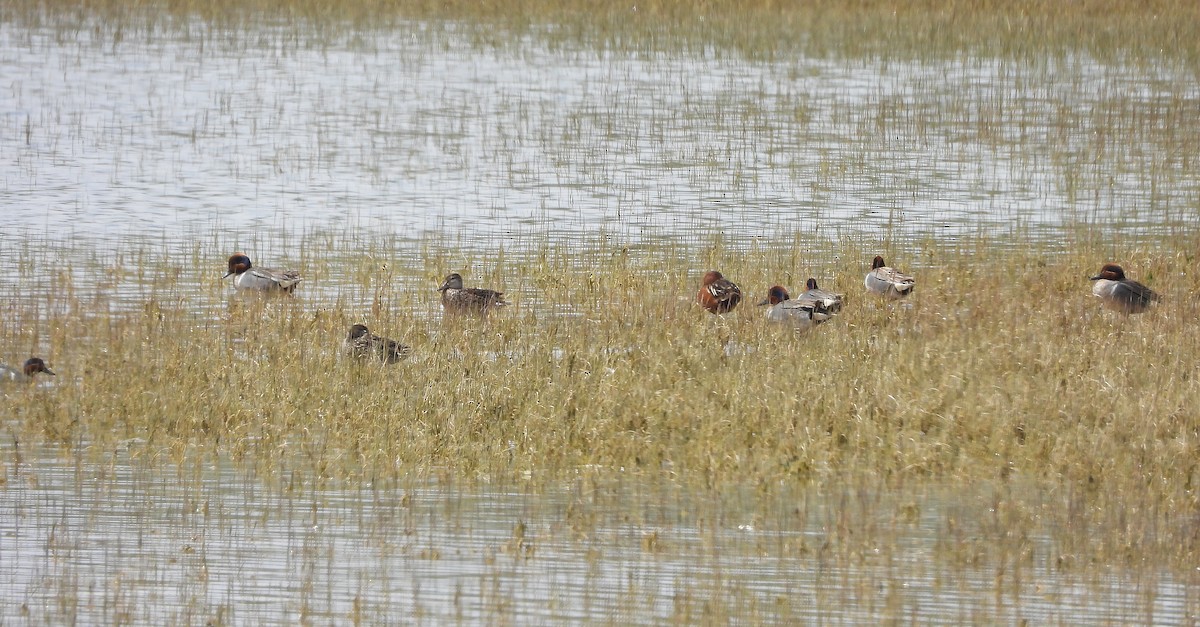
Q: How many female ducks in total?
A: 2